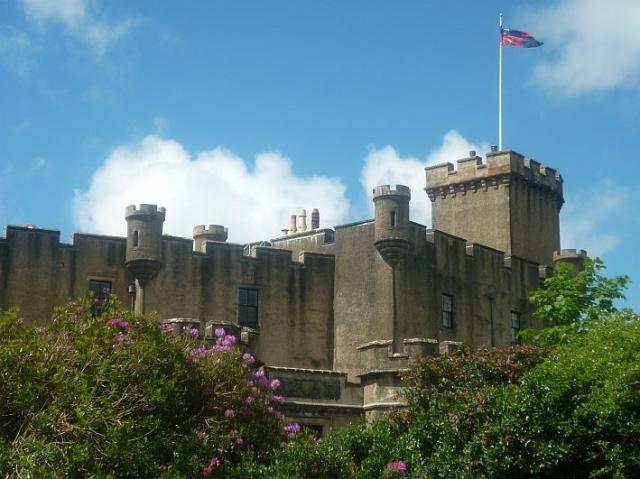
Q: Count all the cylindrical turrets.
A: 4